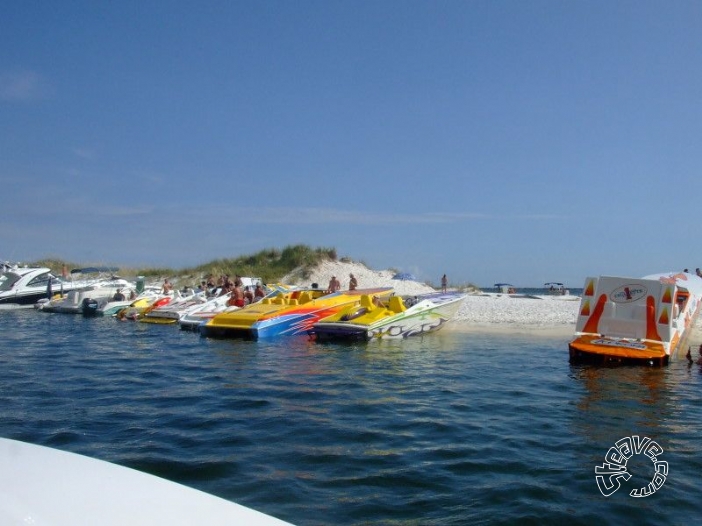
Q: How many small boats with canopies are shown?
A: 2